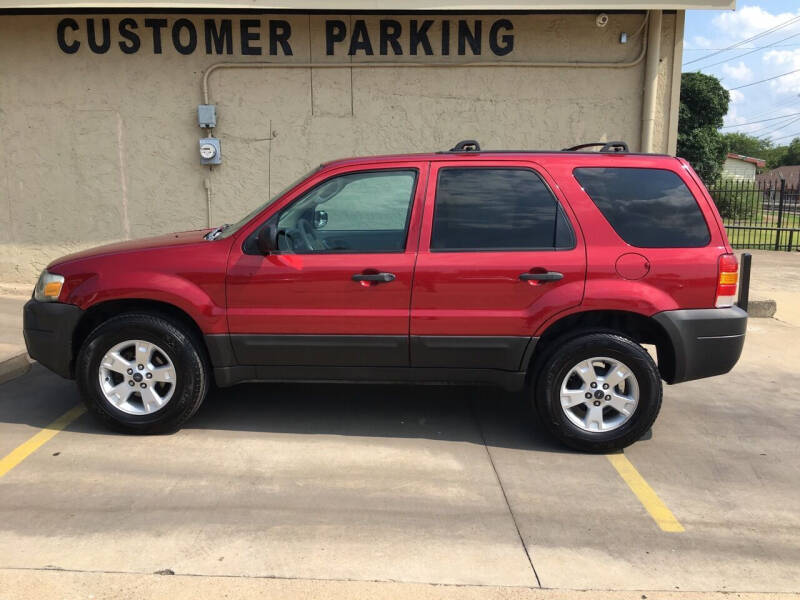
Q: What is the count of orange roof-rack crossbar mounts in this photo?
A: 0